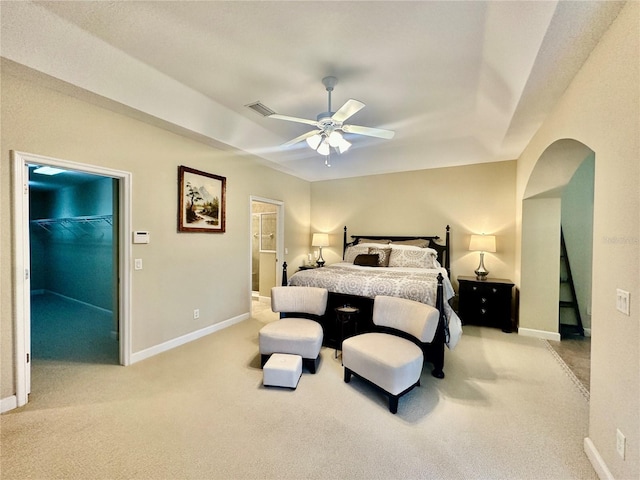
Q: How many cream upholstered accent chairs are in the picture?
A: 2